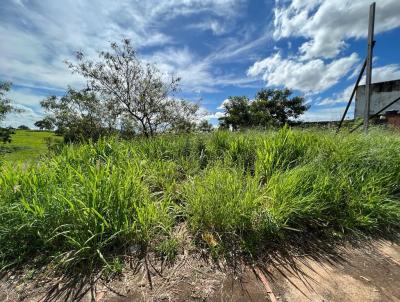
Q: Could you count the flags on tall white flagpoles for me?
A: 0